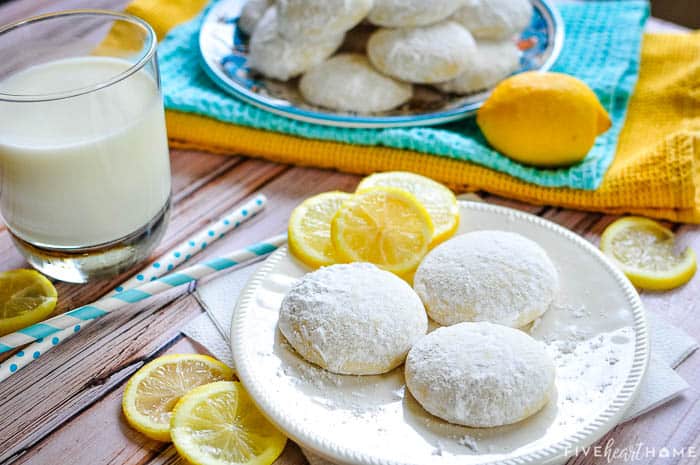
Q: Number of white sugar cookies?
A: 11